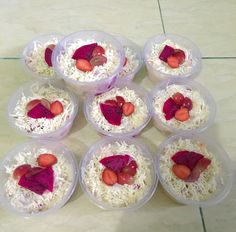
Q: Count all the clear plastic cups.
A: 10